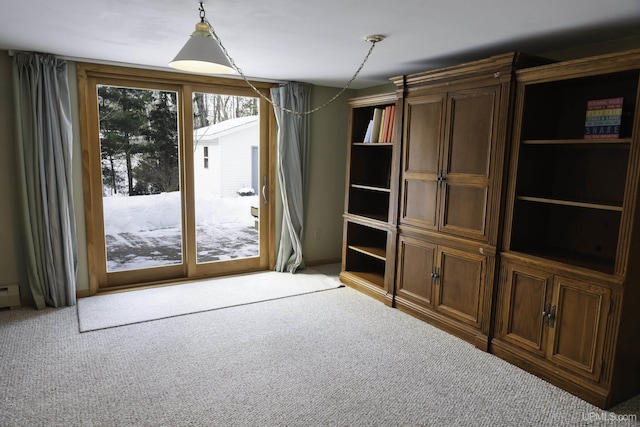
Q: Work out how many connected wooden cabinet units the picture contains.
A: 3